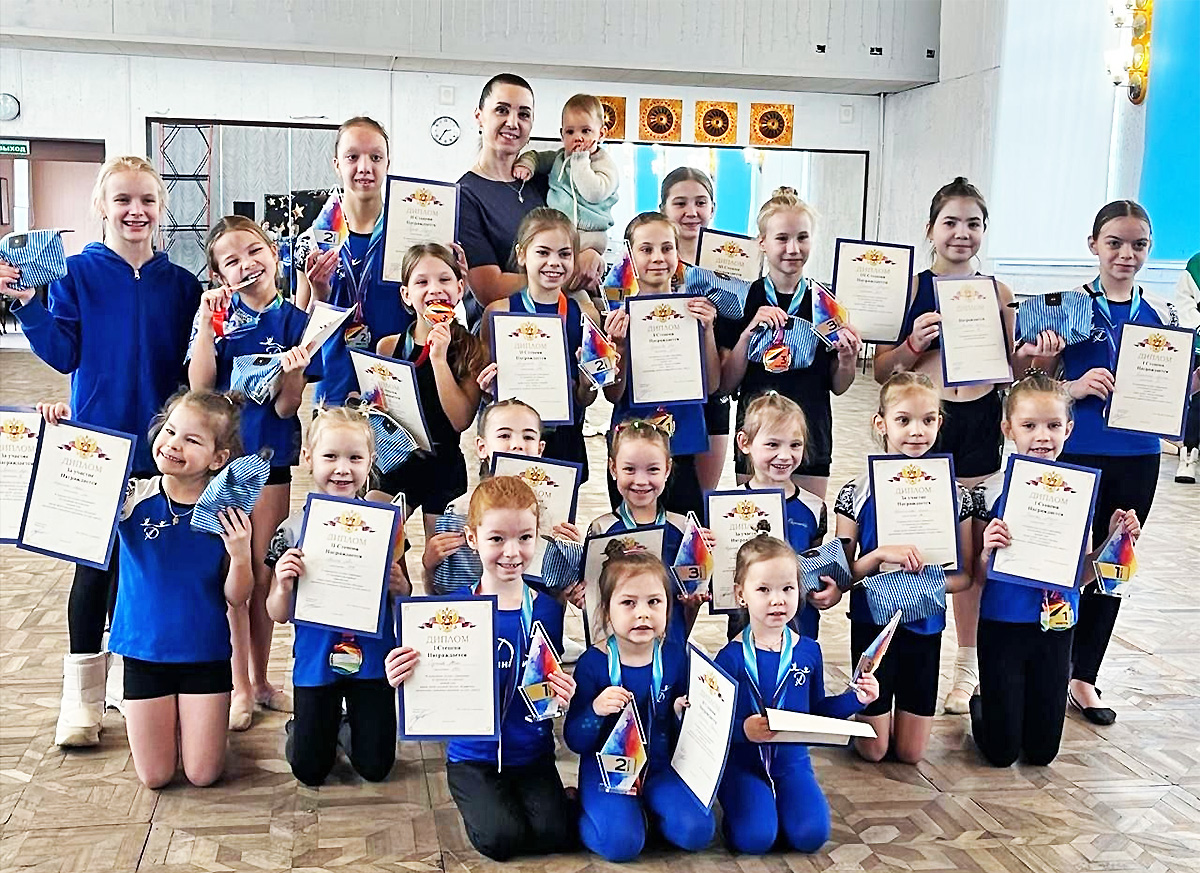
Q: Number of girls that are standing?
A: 10